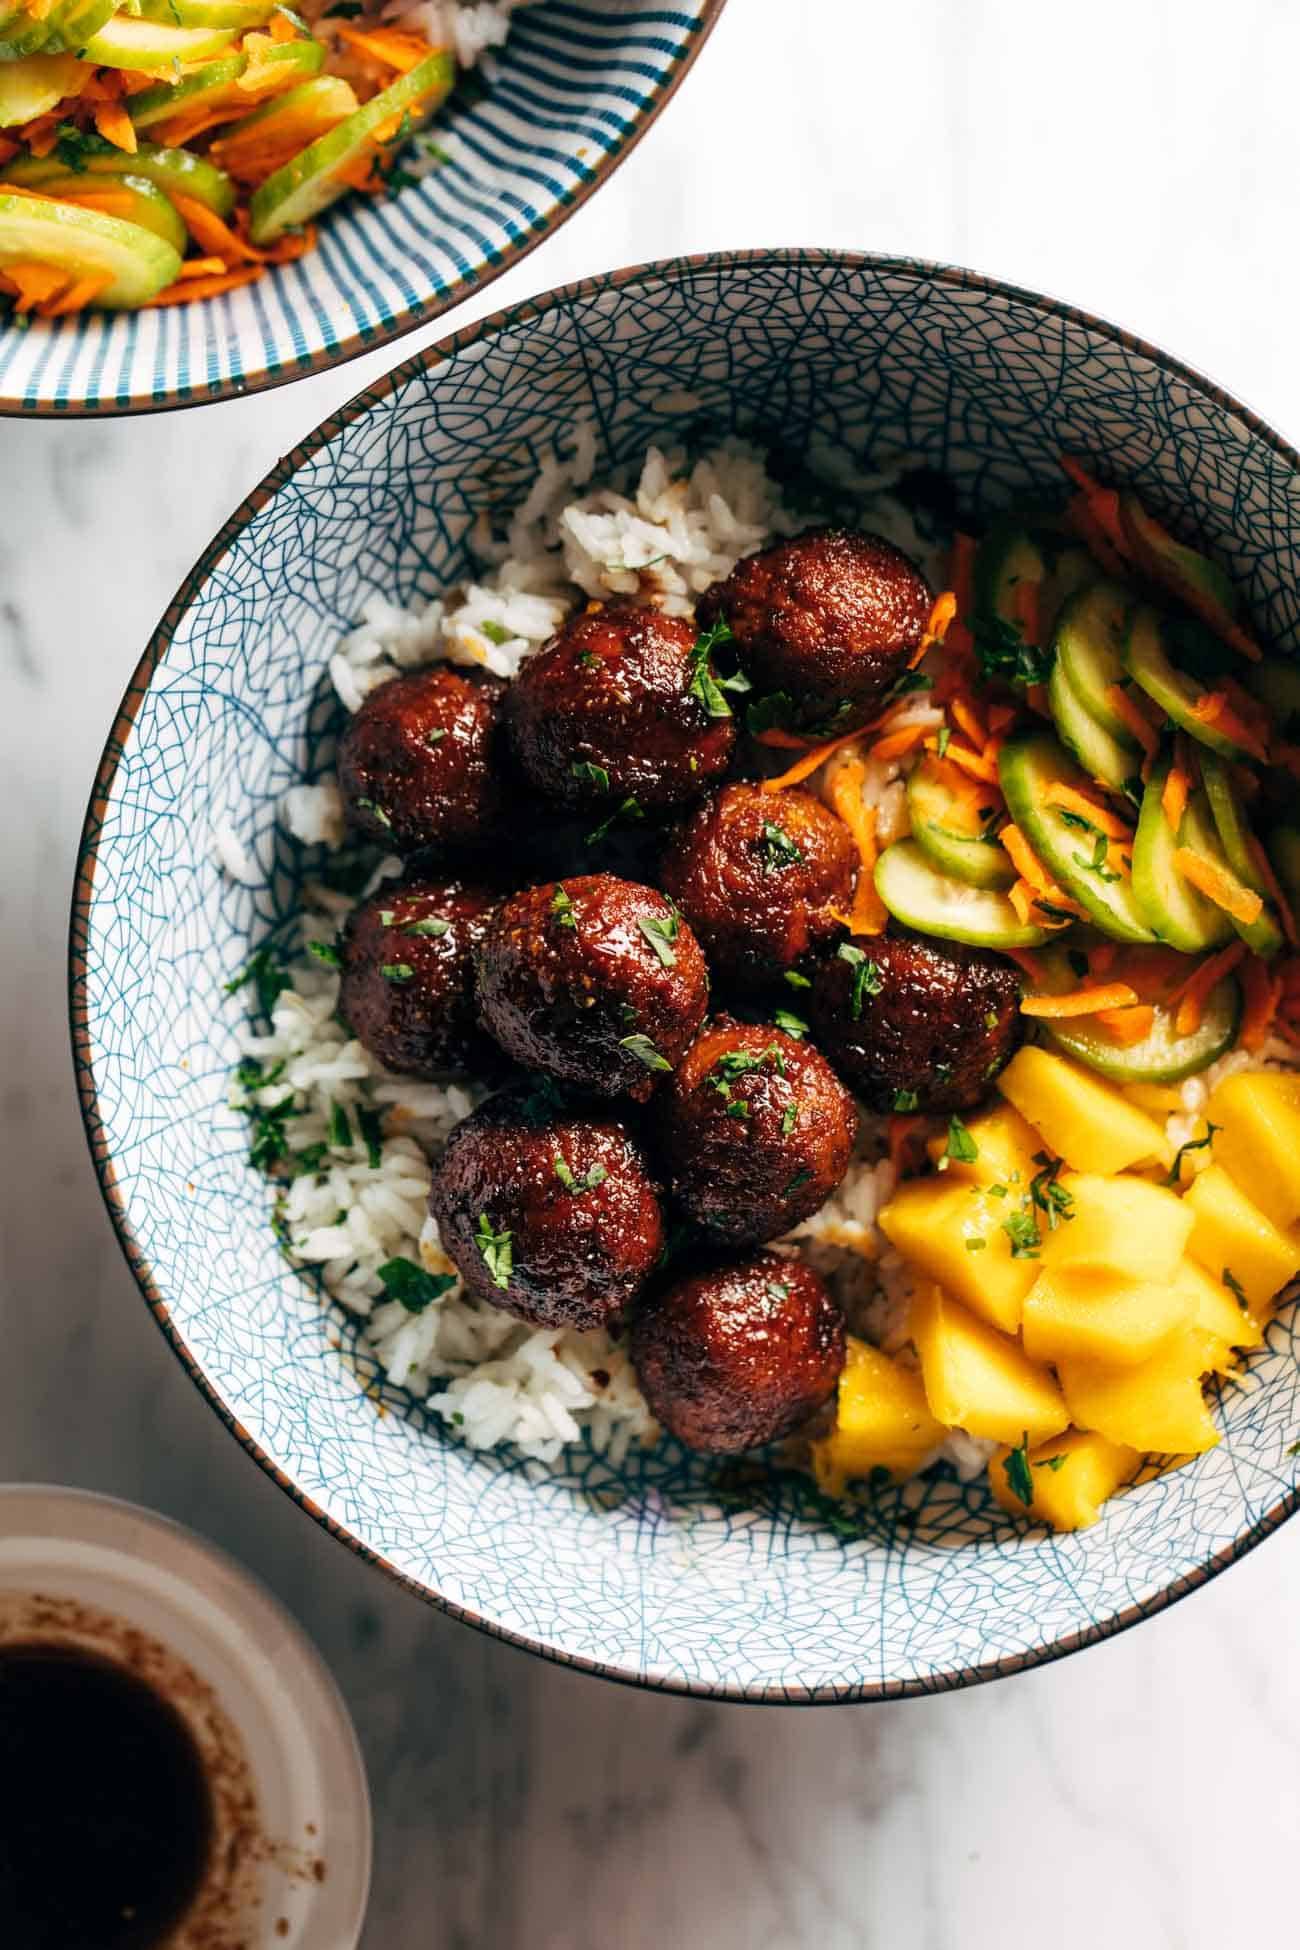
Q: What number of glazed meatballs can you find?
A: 10